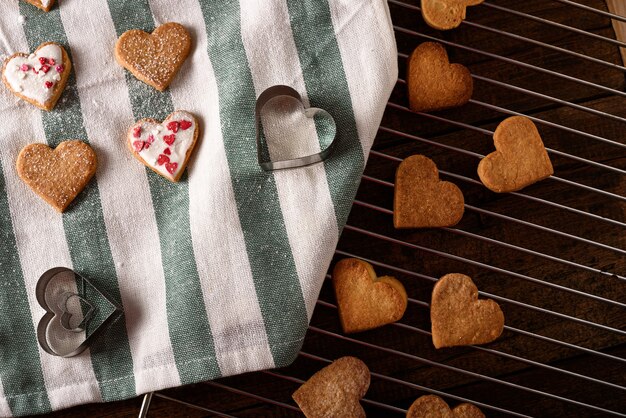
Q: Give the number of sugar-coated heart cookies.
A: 2